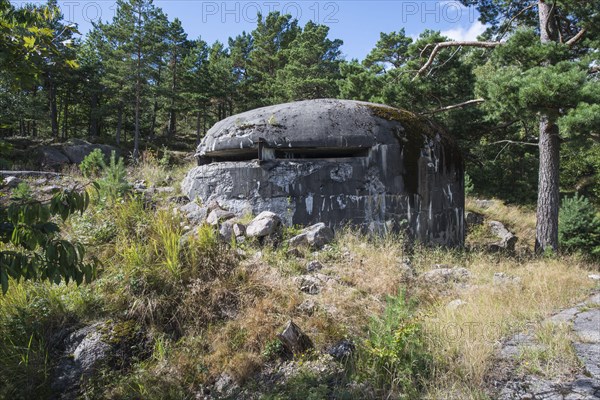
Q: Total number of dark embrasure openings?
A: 2